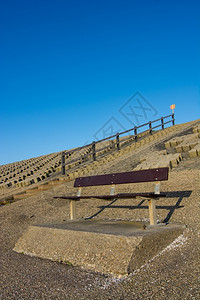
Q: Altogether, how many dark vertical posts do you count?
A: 7